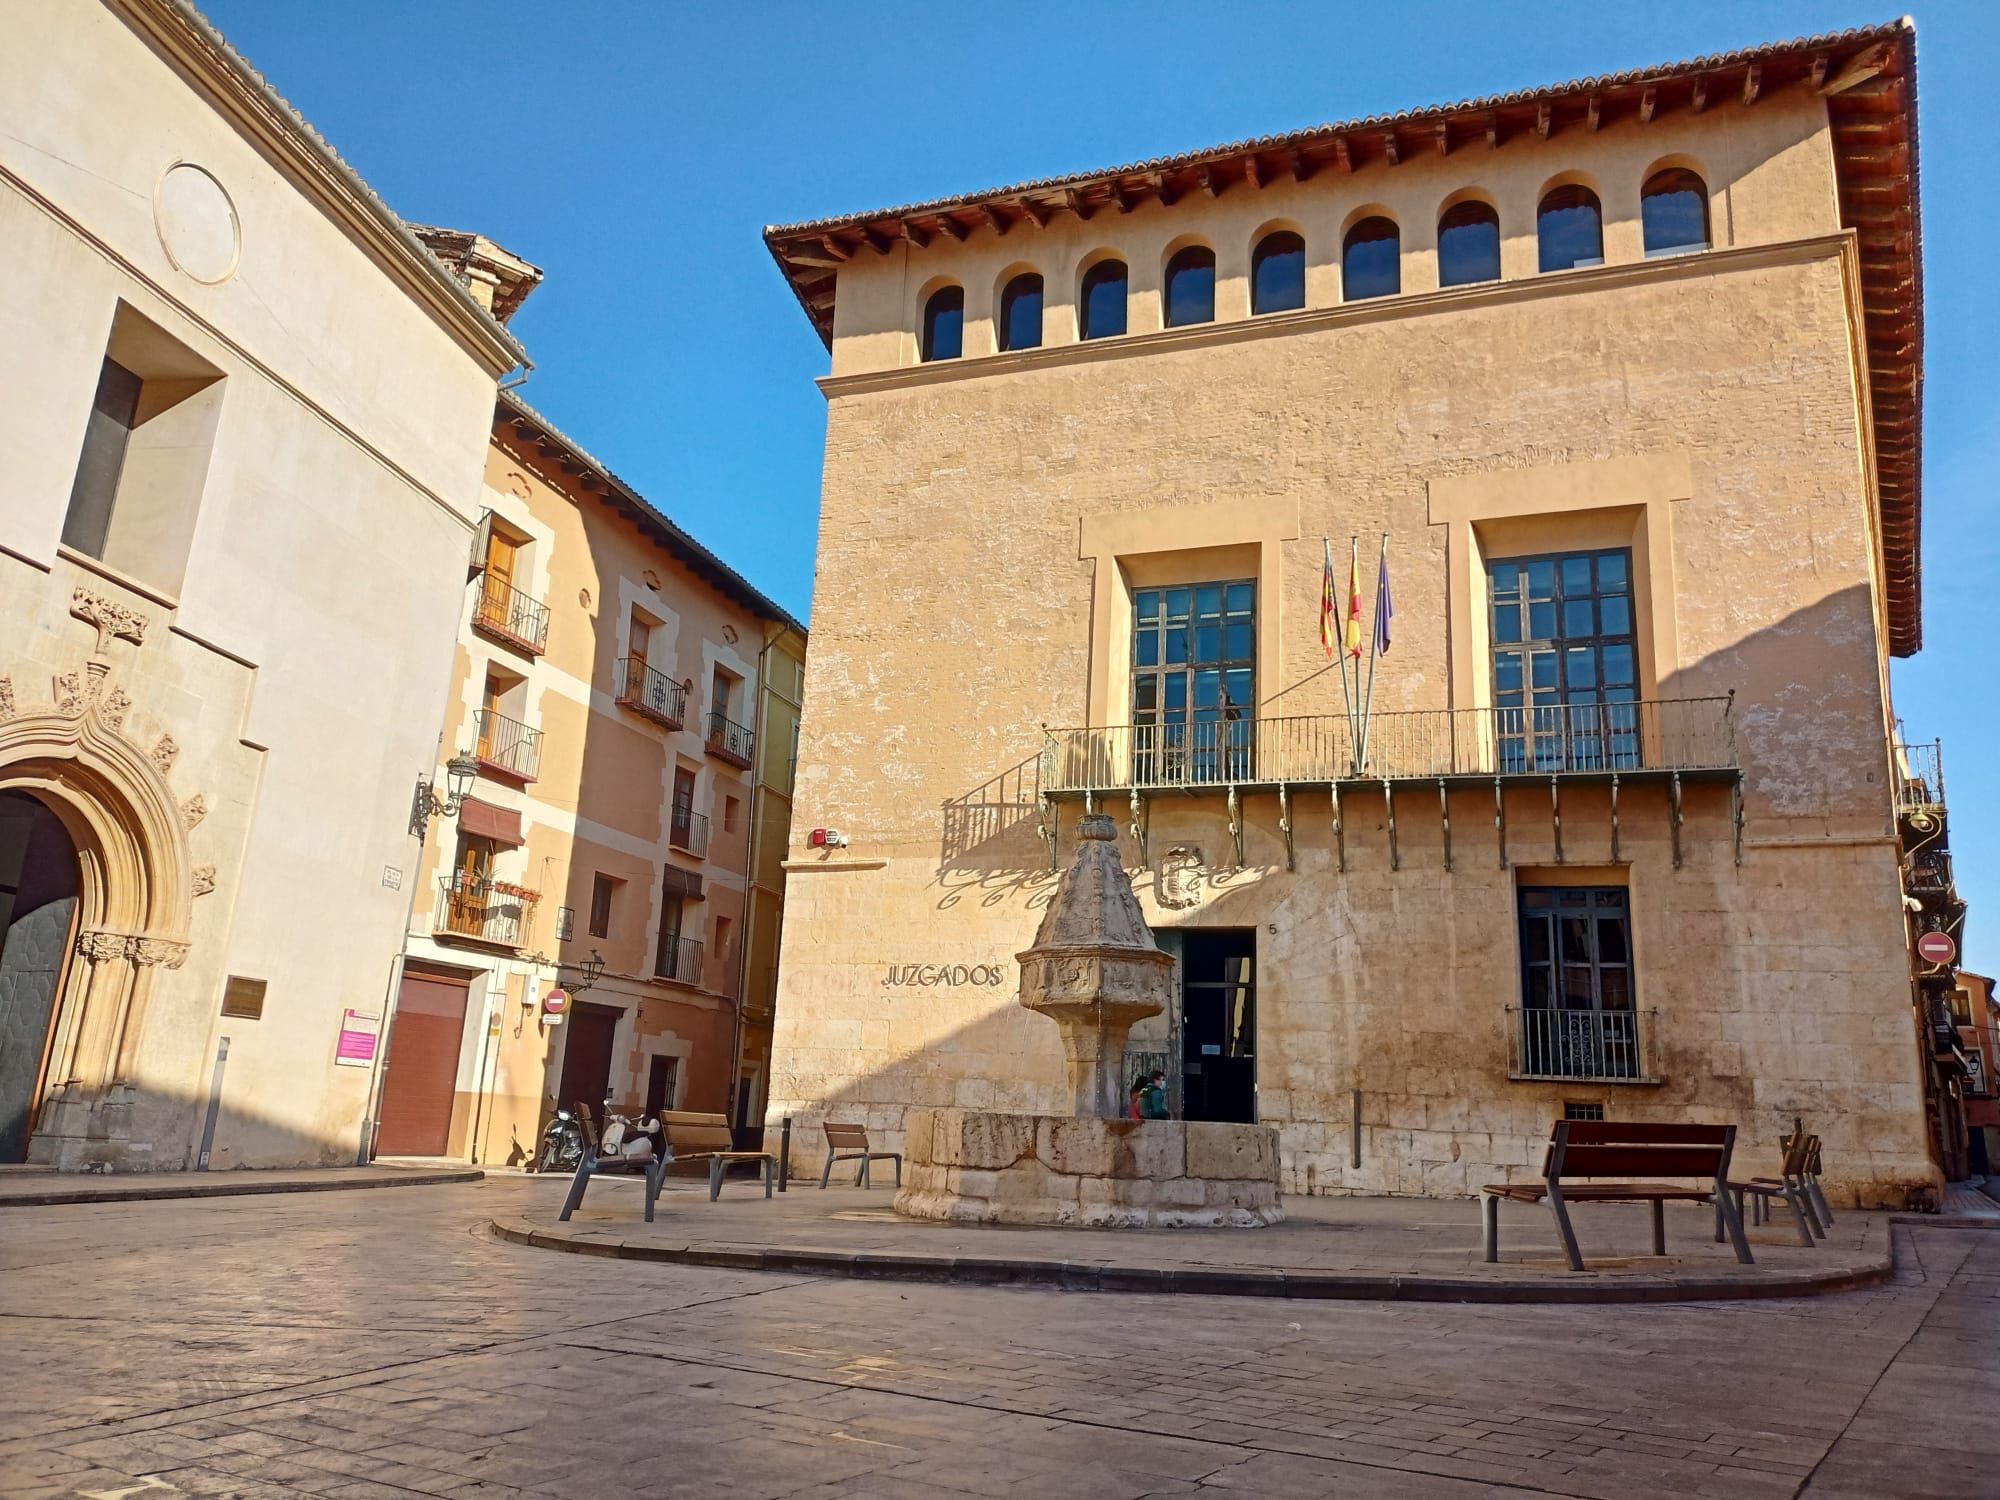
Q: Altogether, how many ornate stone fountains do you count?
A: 1